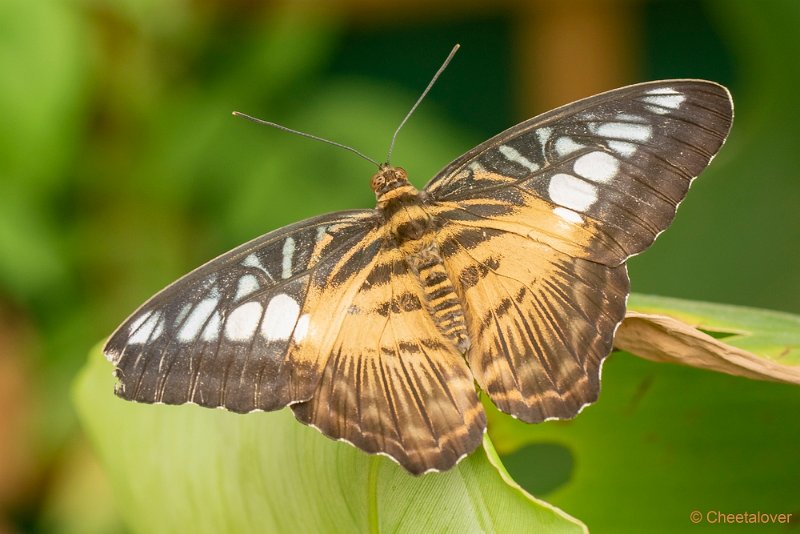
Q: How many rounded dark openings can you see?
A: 1